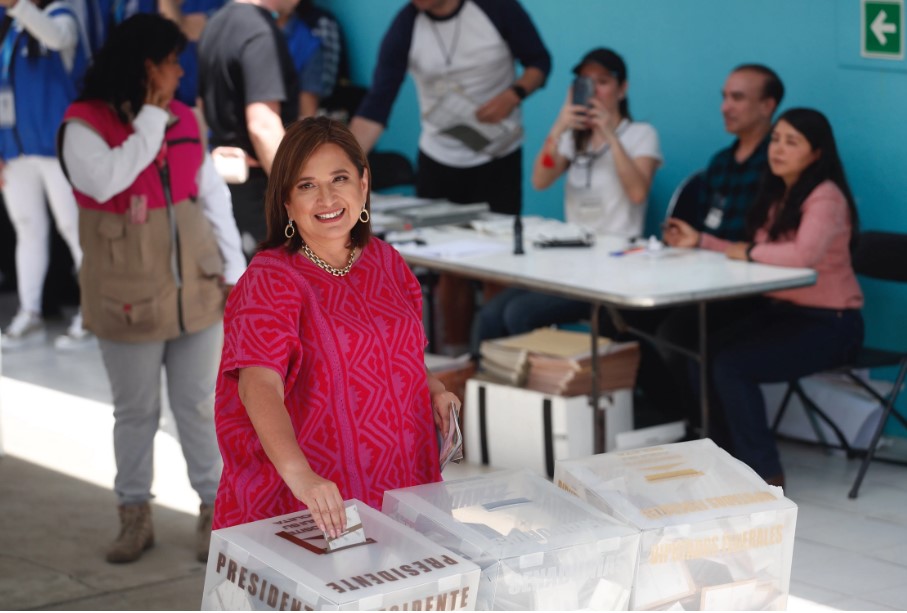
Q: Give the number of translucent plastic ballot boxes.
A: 3